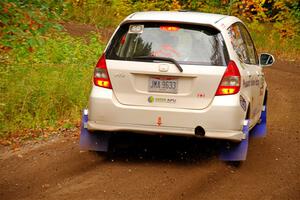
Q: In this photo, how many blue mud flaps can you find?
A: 3